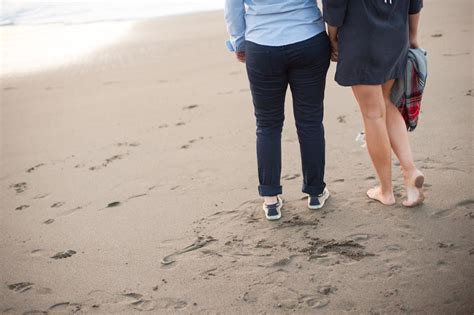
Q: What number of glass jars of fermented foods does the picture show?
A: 0